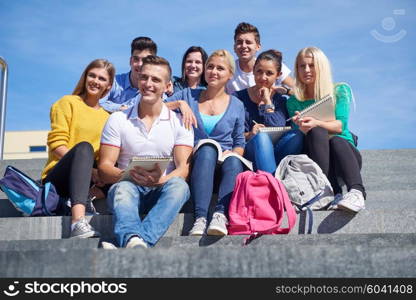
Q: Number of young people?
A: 8